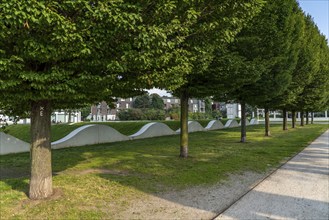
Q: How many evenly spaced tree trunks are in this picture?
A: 9